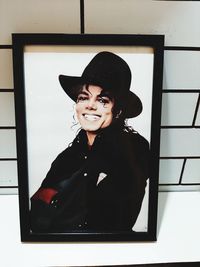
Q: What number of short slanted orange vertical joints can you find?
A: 0